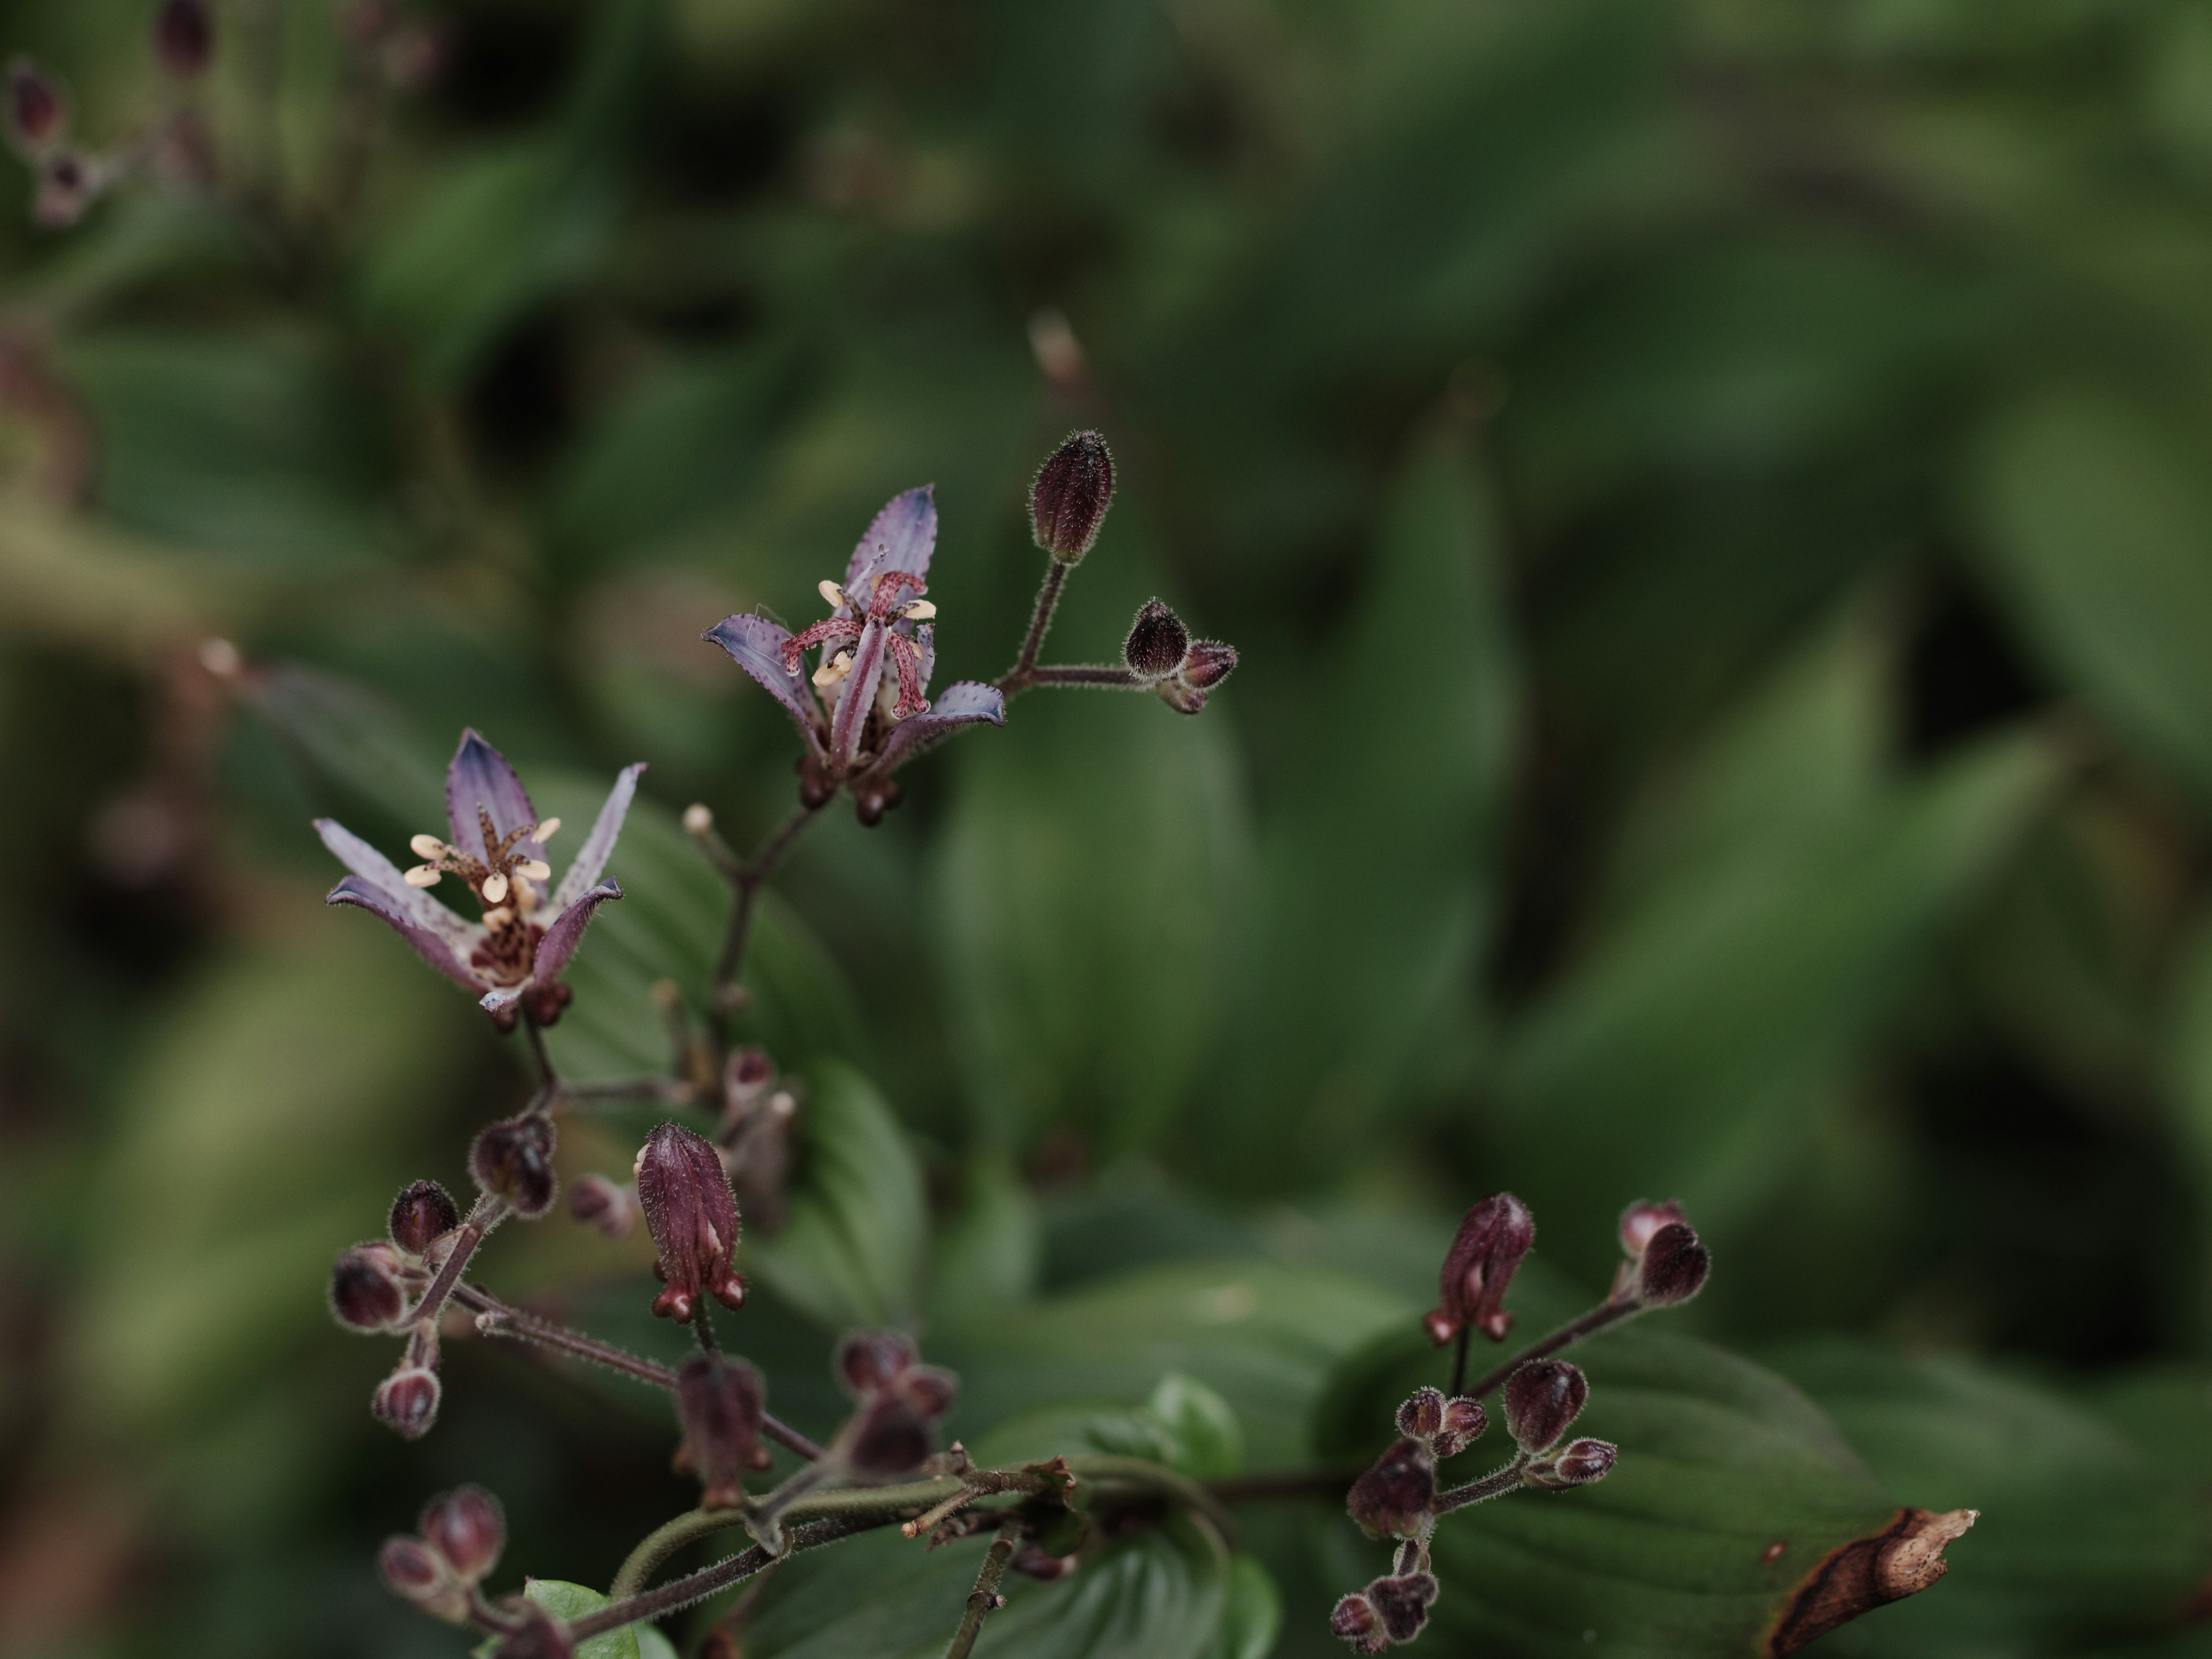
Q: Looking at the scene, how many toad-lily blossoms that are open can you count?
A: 2